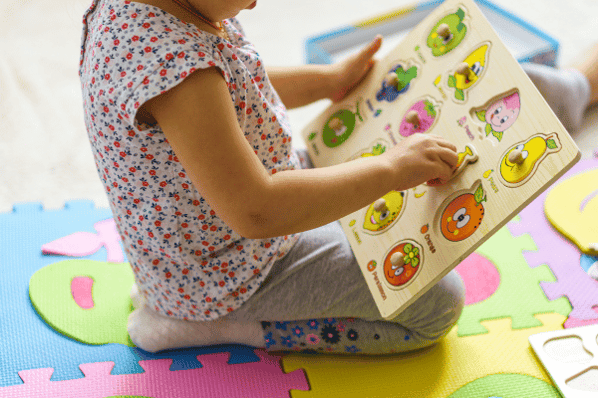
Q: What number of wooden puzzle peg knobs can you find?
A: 8